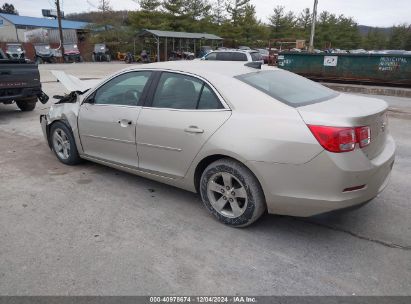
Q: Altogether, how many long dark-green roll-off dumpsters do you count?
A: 1